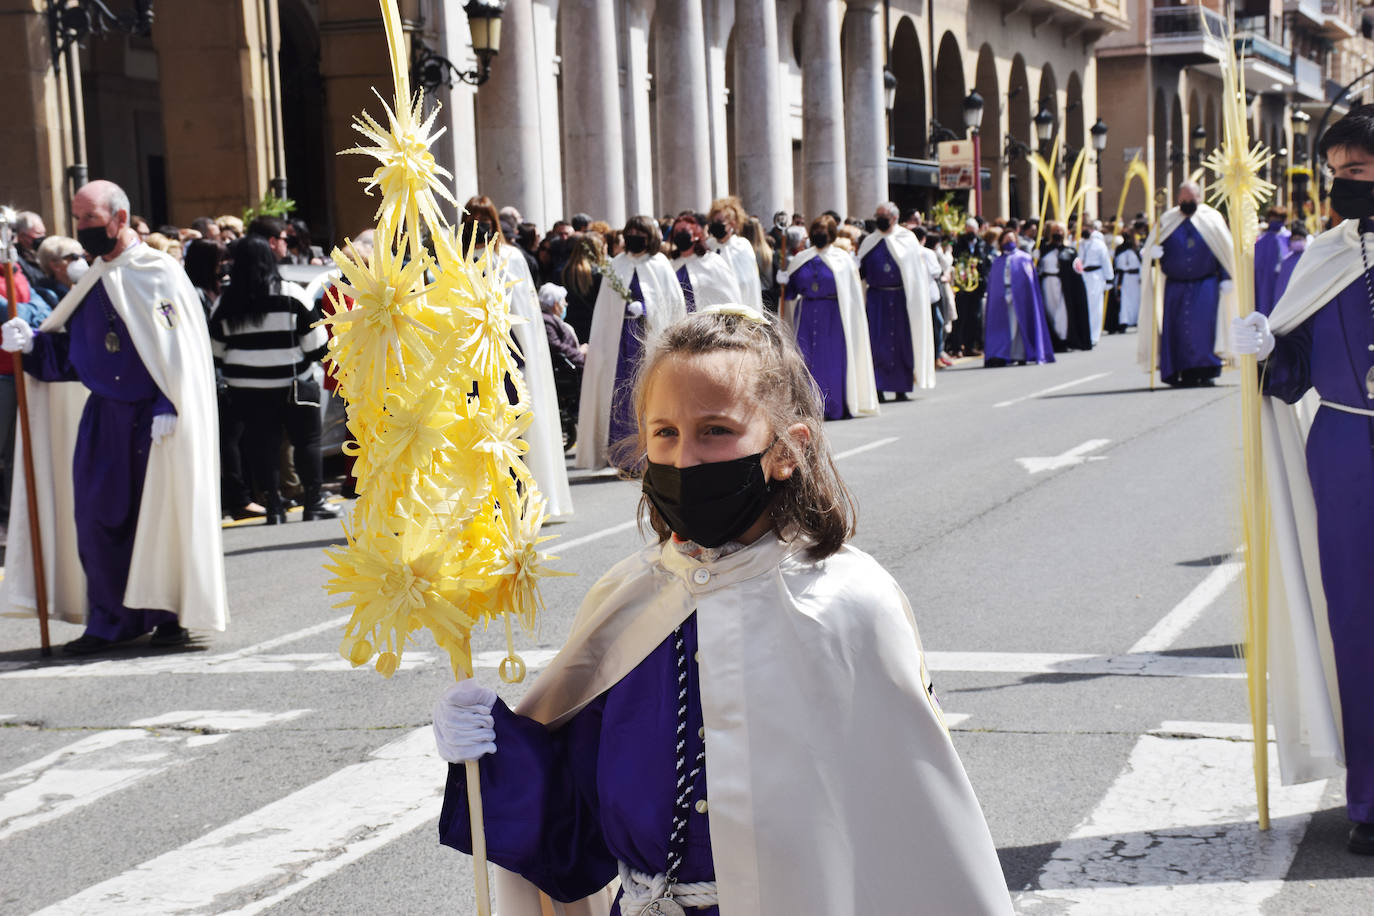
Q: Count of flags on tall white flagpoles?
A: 0